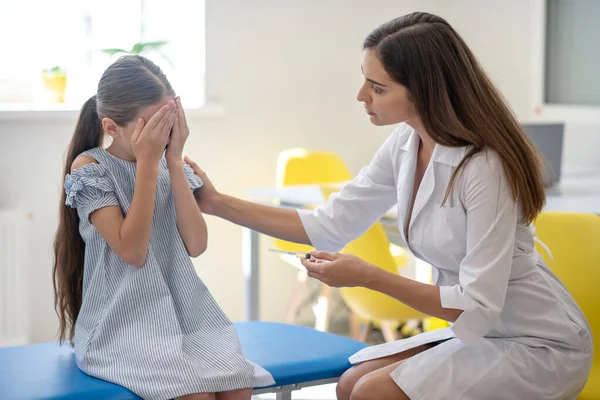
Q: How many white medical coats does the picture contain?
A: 1